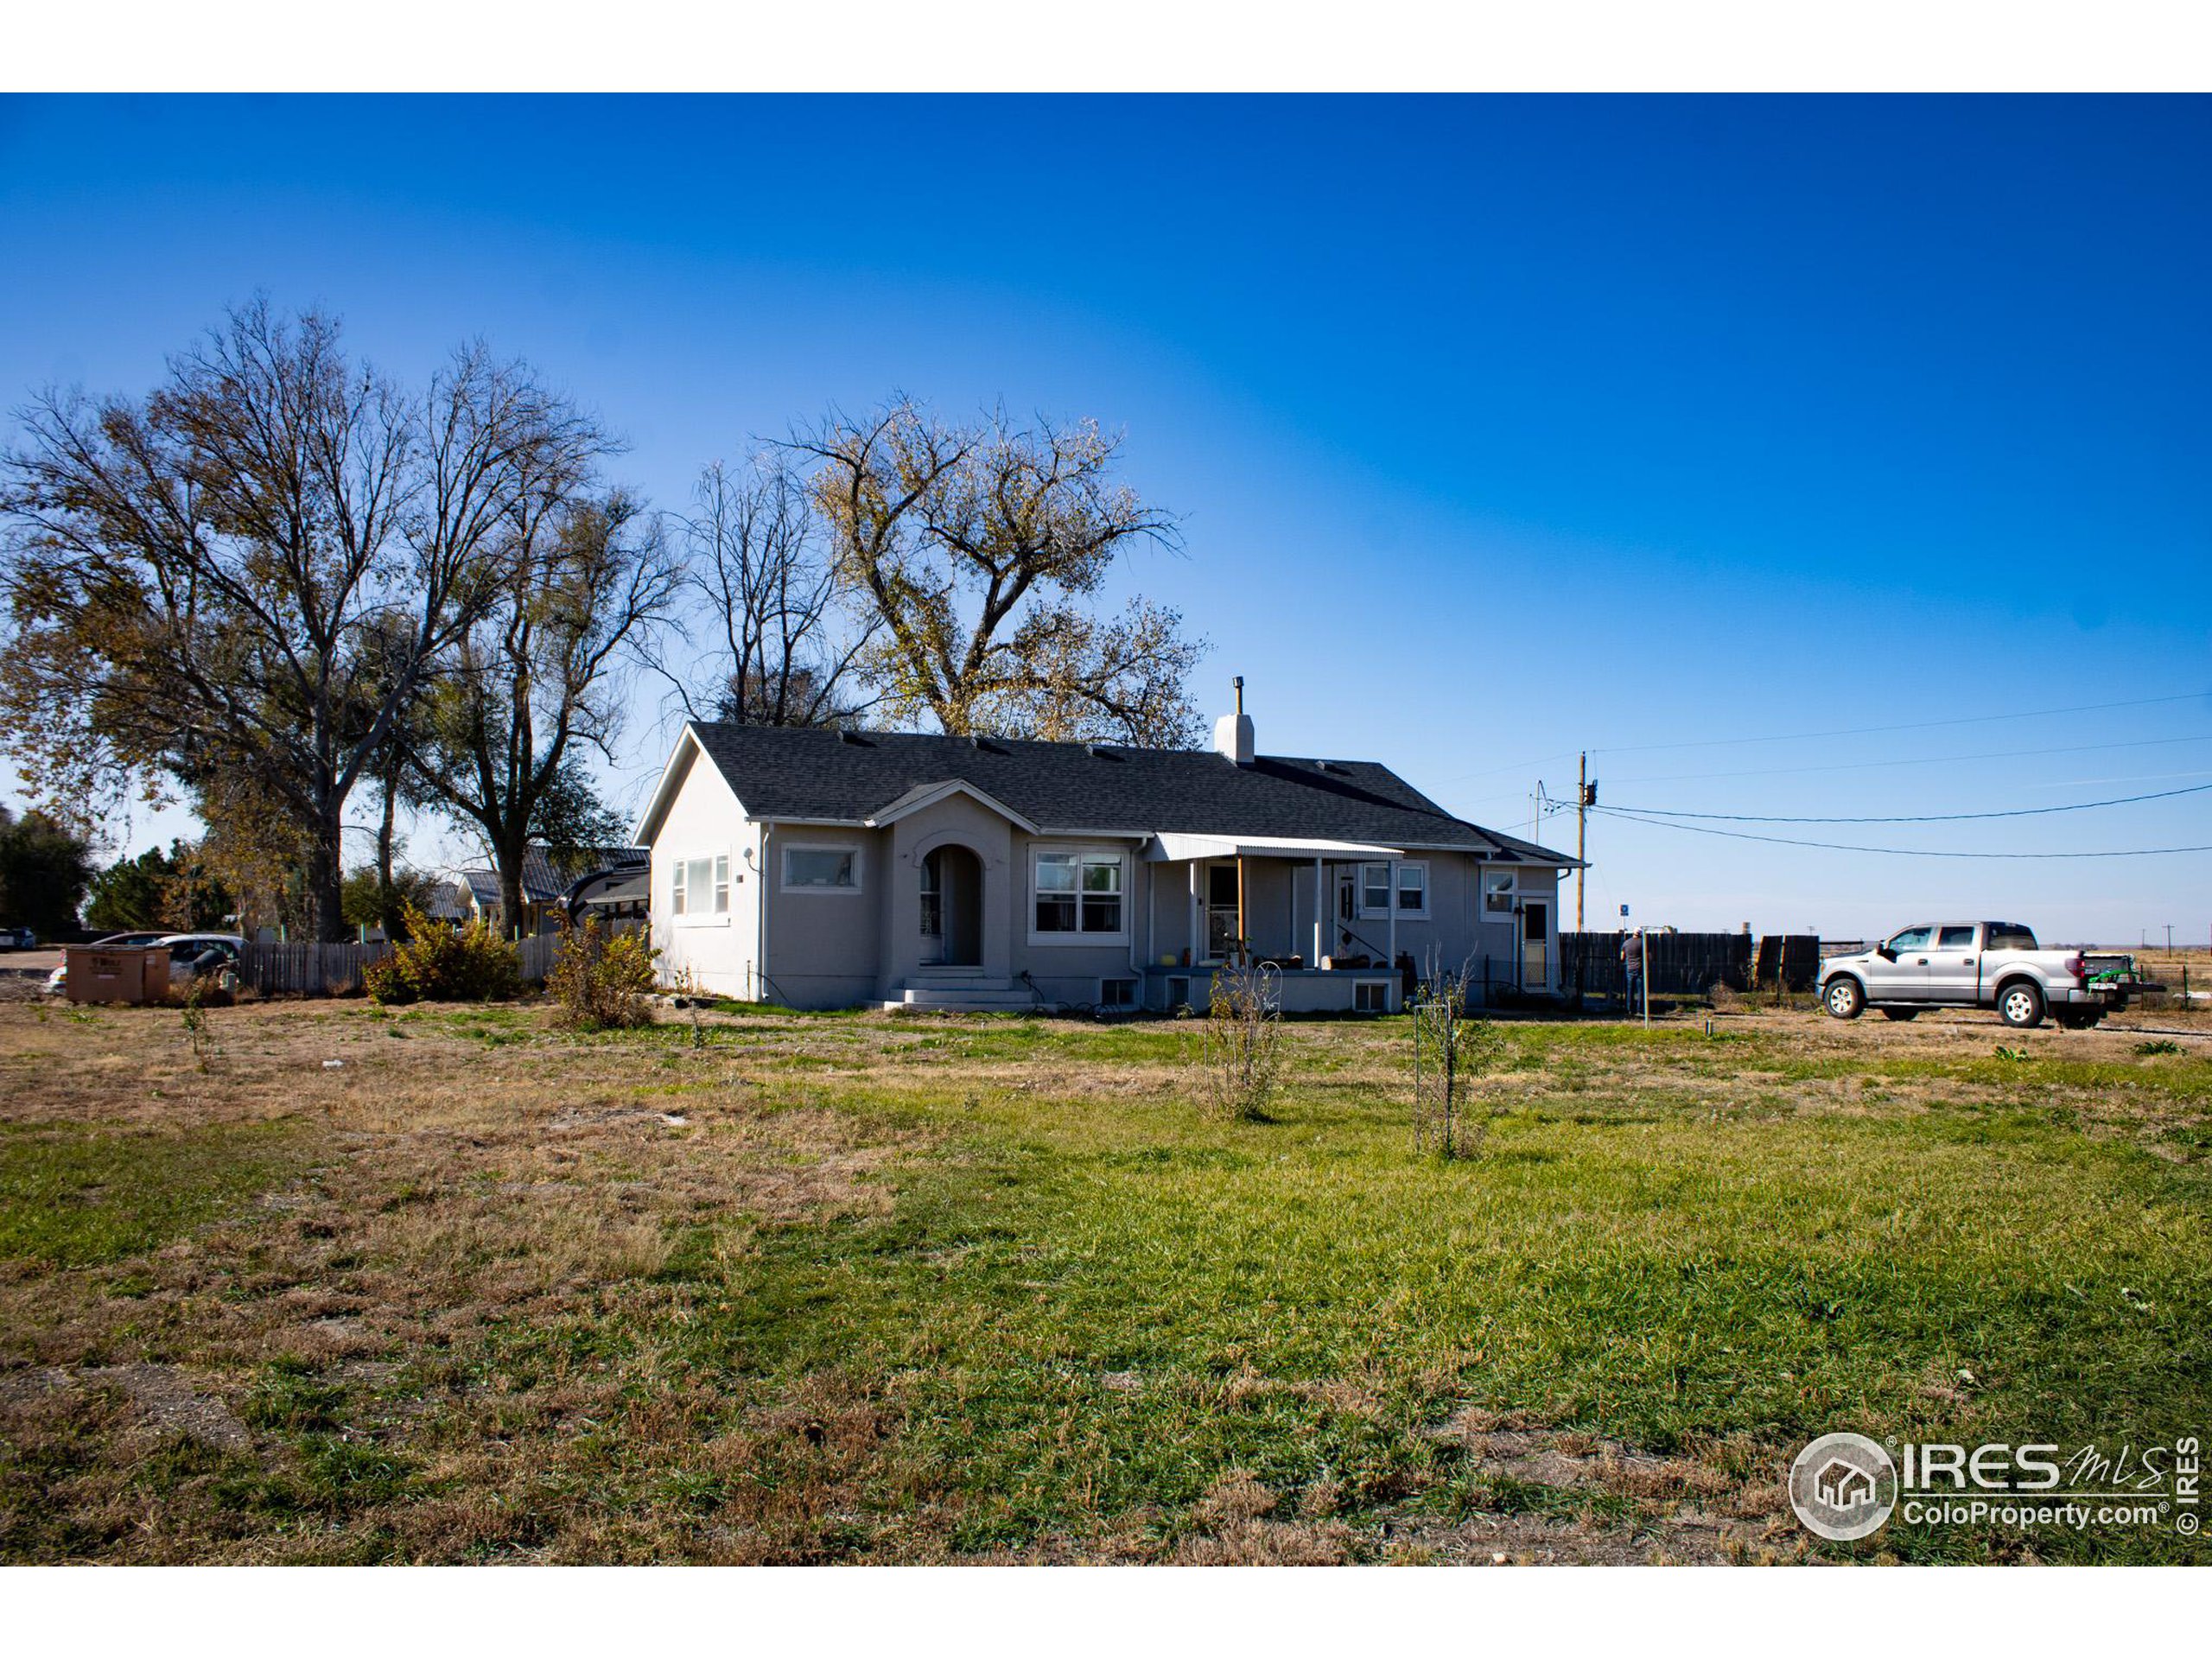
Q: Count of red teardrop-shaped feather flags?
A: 0